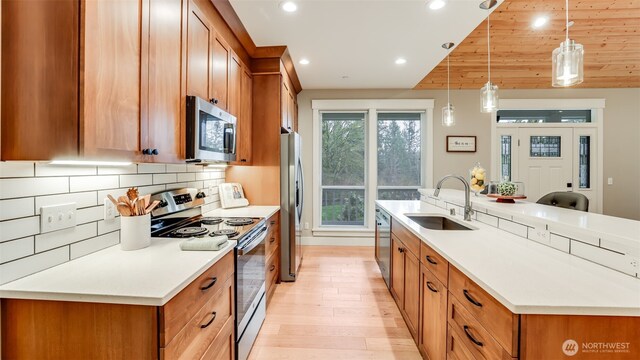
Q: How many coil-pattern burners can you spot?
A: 4